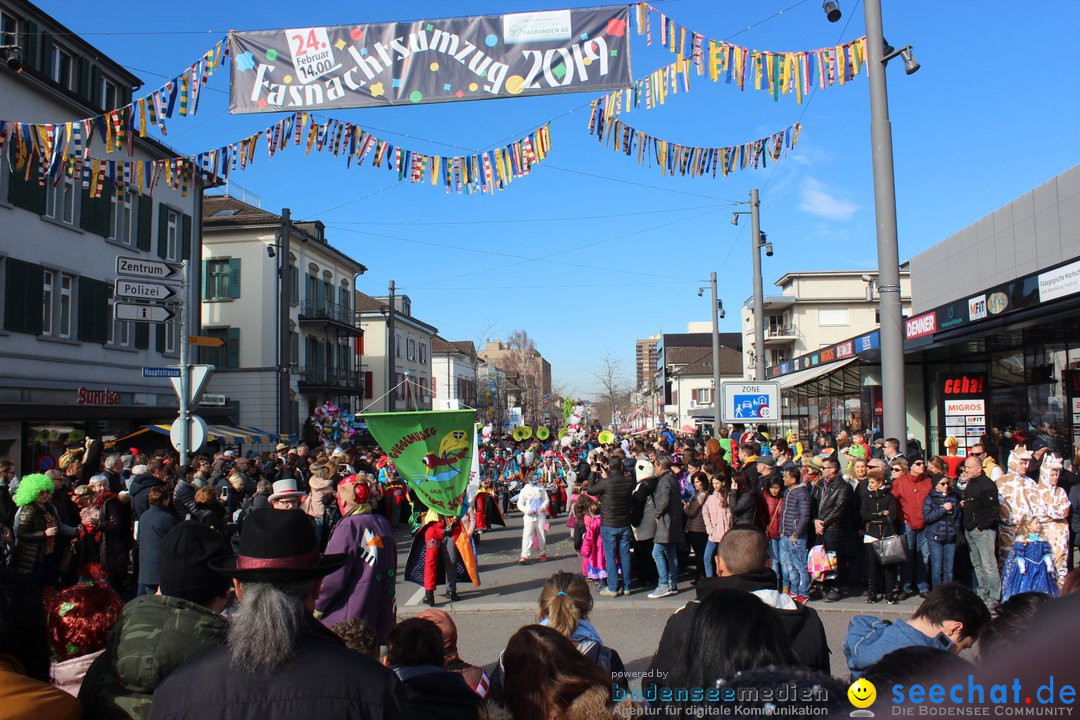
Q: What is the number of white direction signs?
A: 3